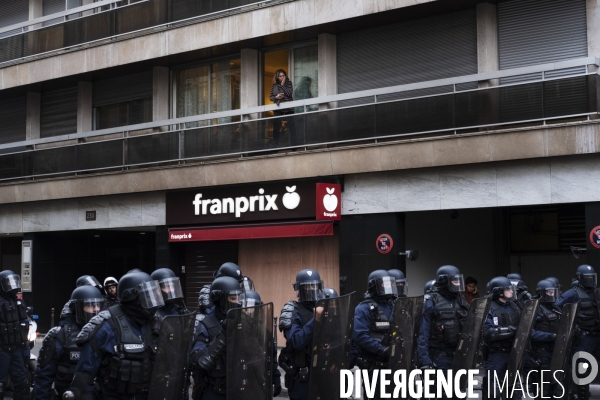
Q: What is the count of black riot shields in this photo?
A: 7